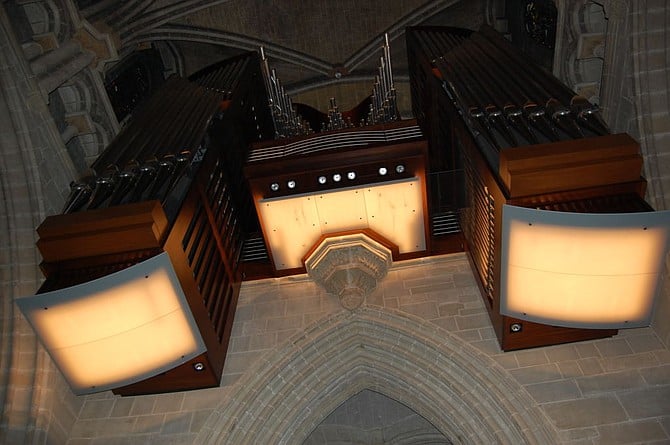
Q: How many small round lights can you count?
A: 9